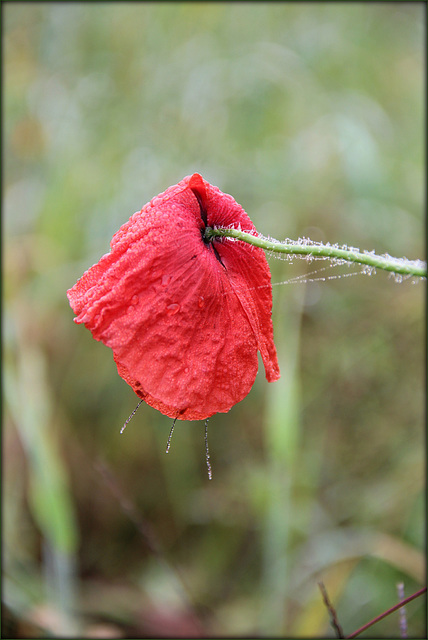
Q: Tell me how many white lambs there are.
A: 0